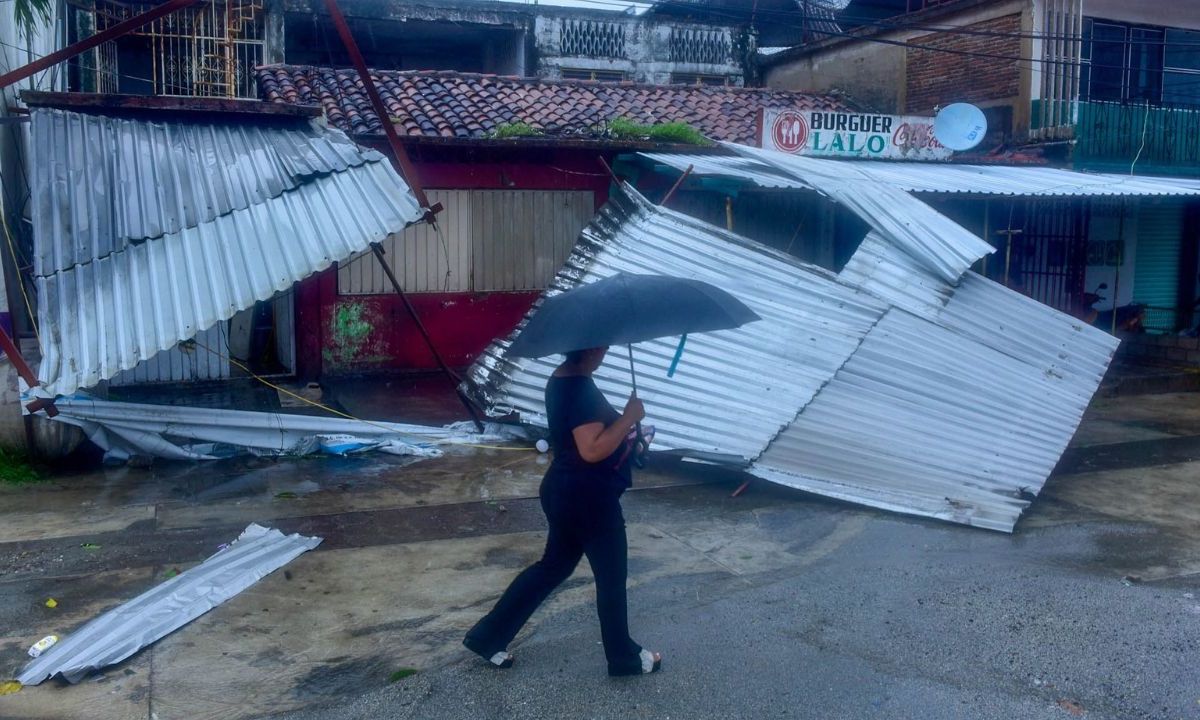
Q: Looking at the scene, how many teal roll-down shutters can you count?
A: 1